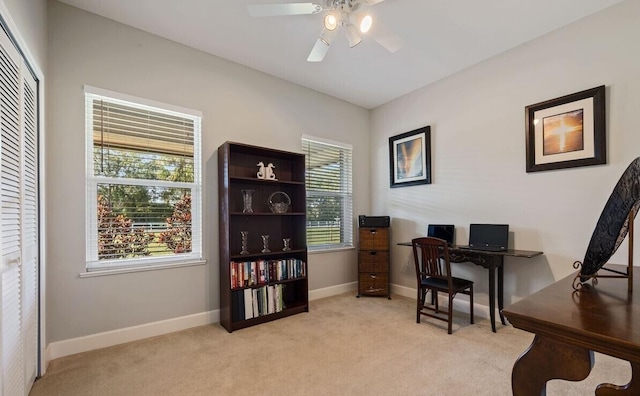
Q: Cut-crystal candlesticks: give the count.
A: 3